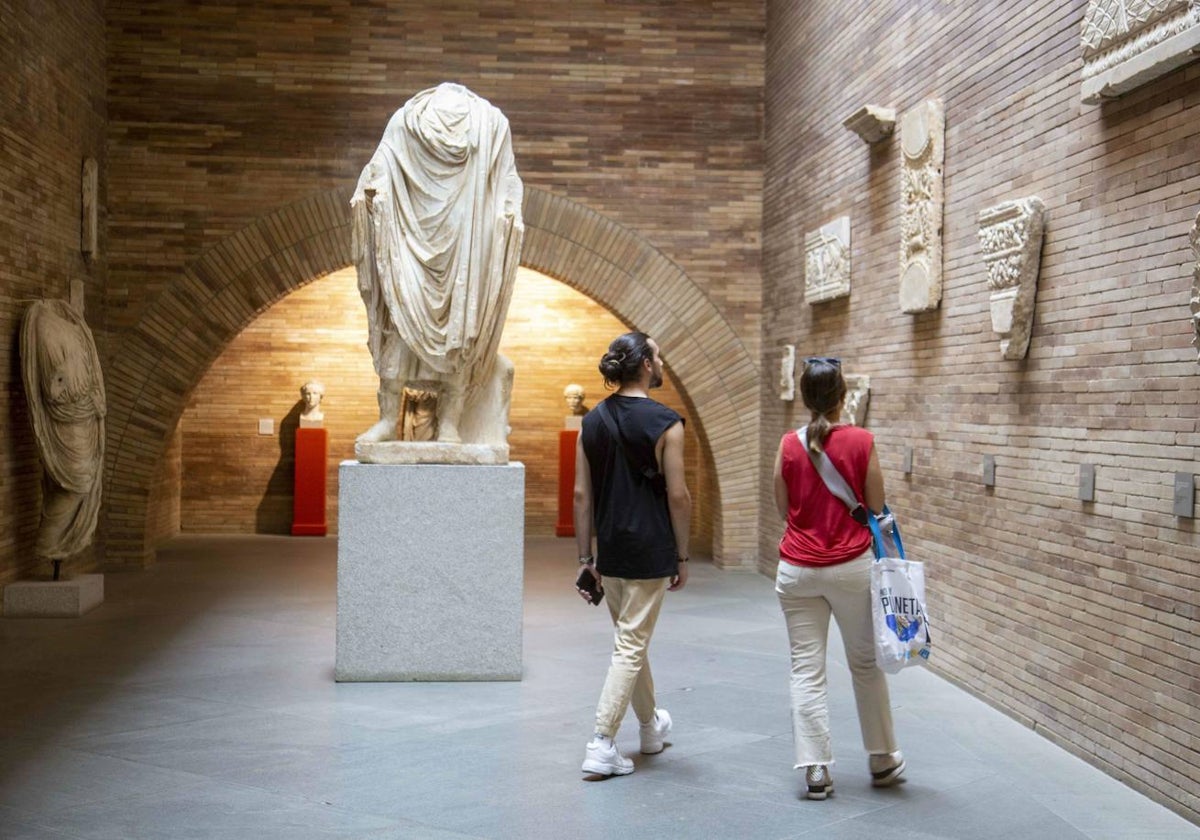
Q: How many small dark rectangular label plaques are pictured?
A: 4